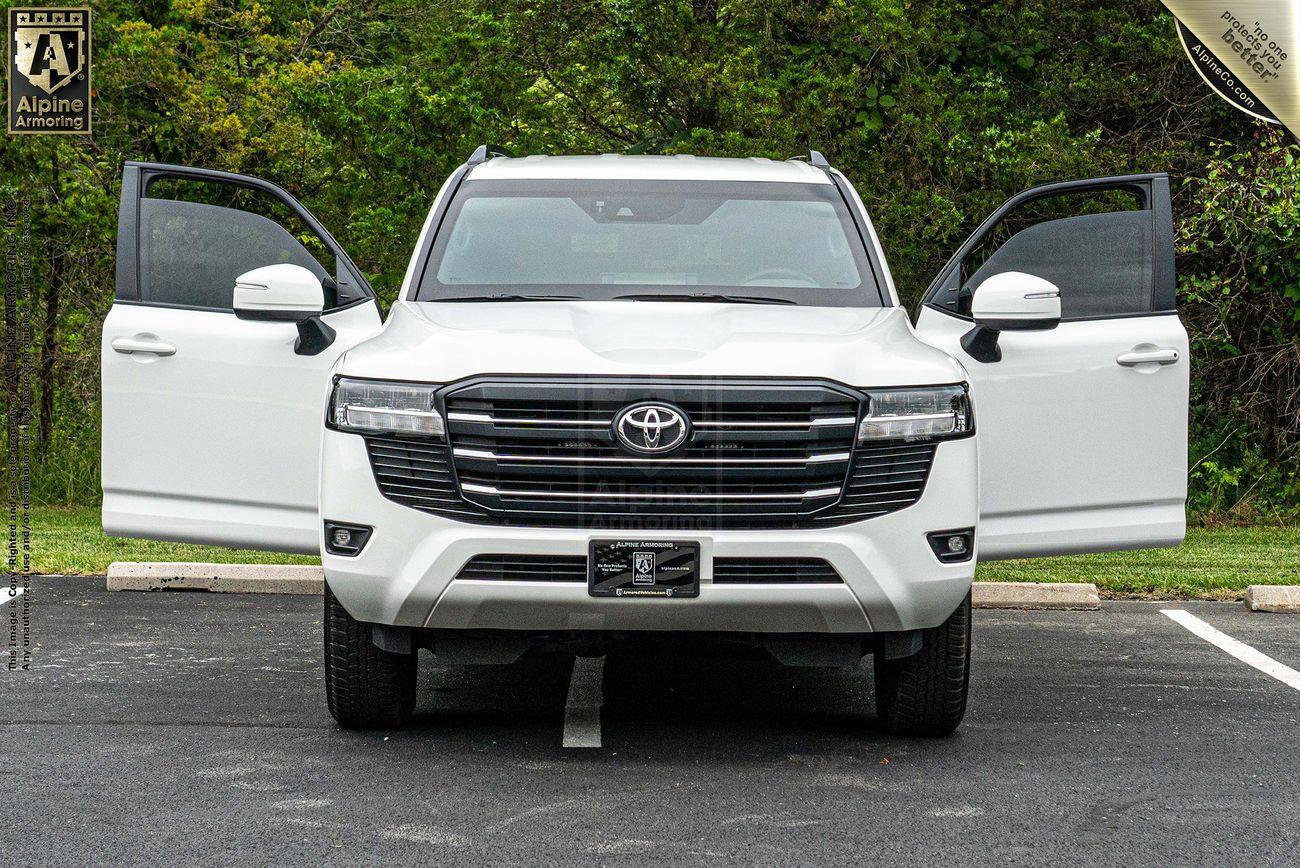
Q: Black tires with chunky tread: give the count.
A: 2